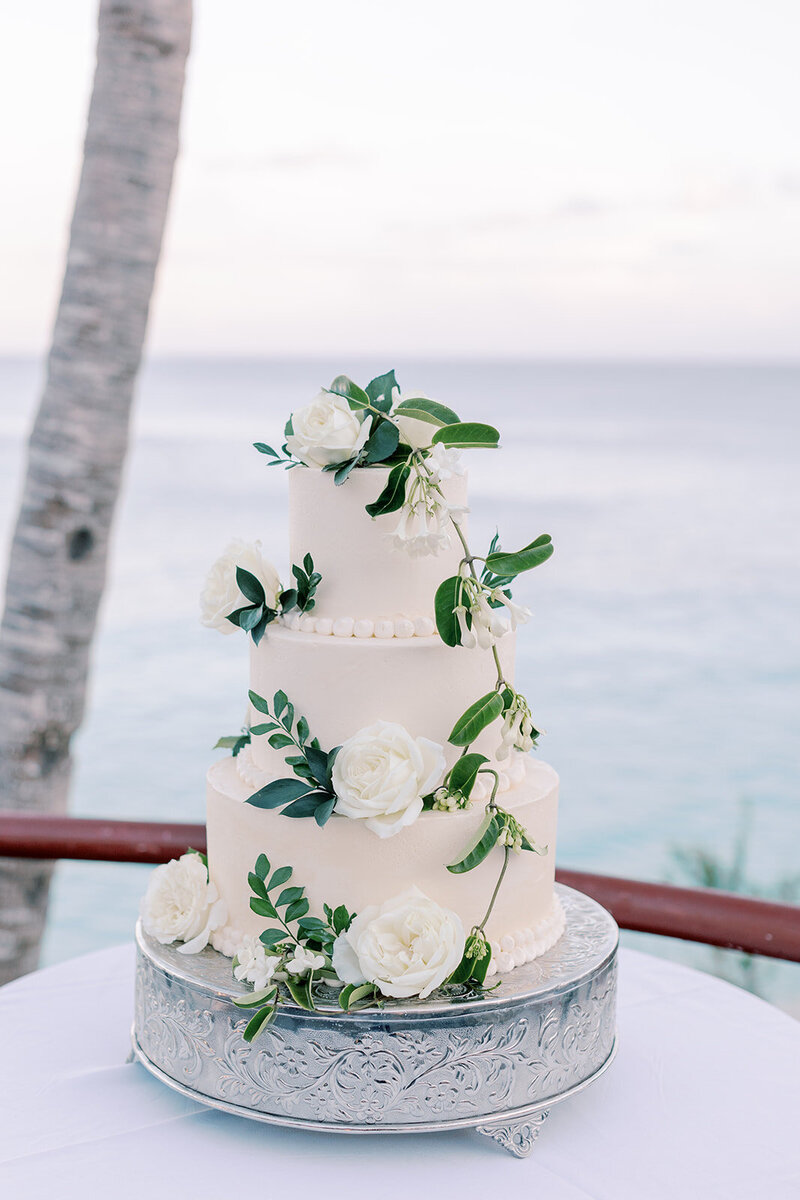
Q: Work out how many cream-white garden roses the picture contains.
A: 6